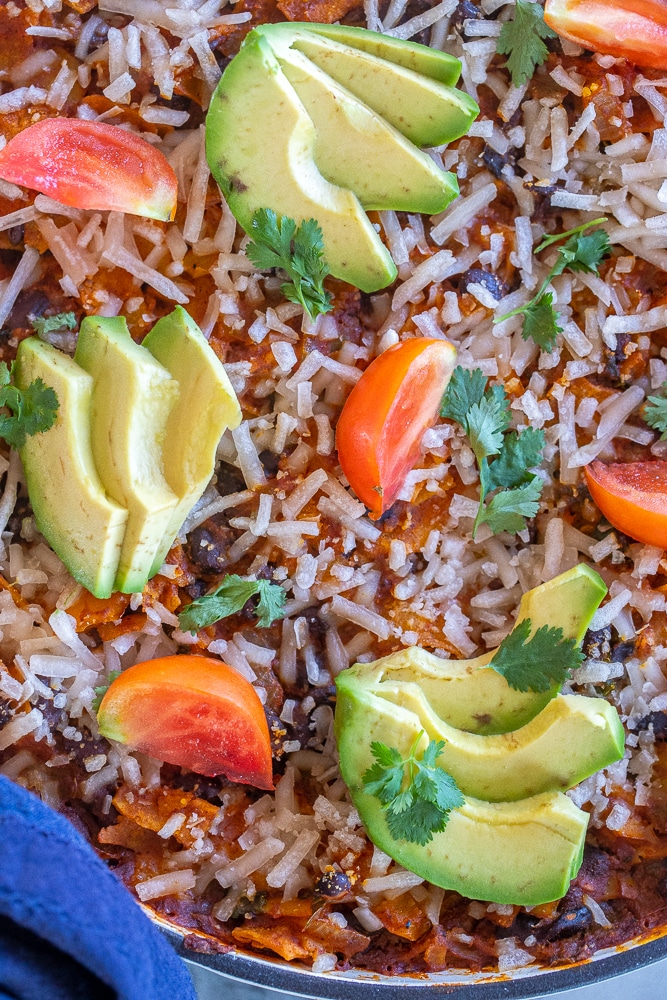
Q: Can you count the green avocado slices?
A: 10